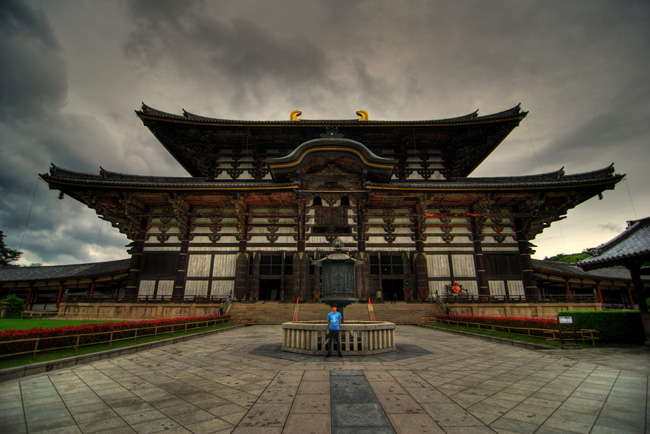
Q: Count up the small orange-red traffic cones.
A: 4